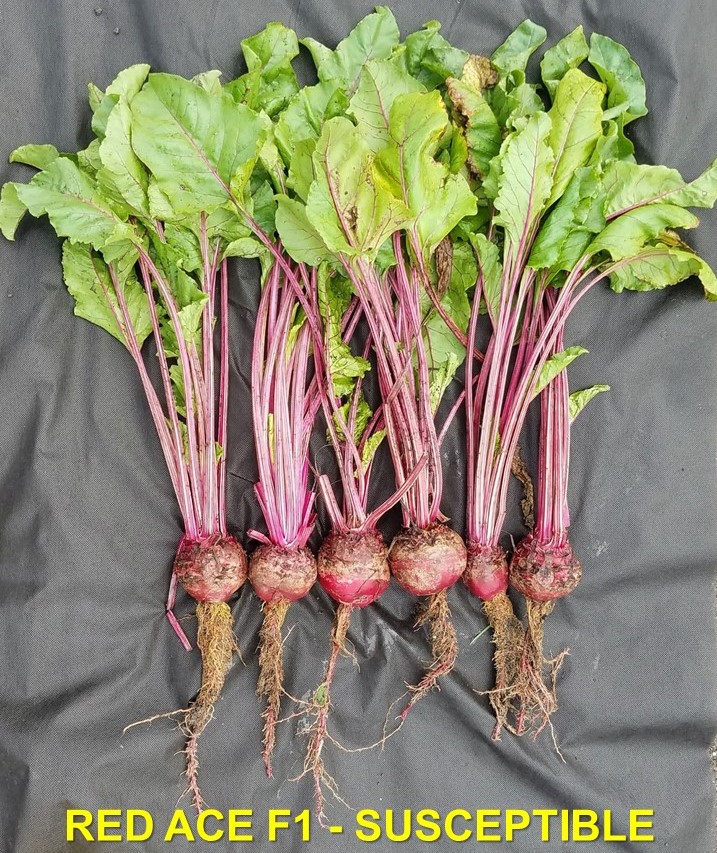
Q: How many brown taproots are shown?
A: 6